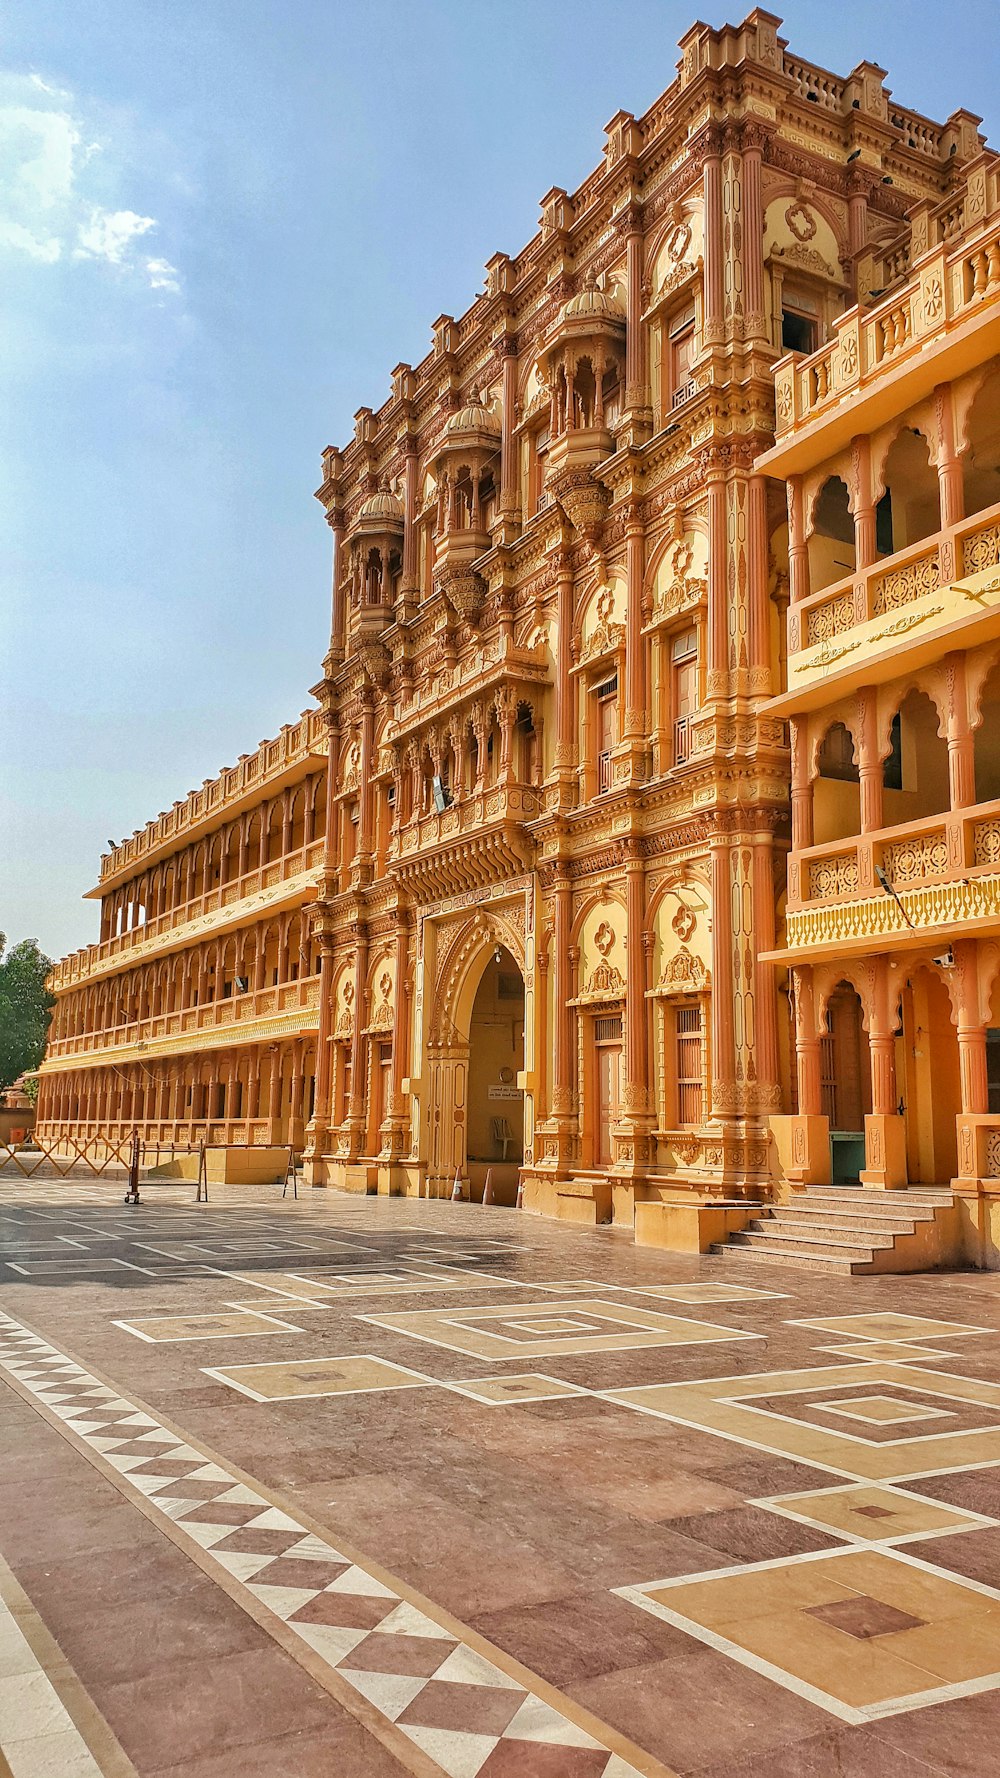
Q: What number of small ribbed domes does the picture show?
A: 3